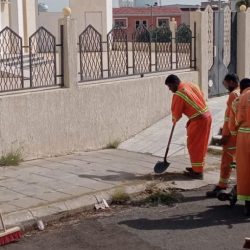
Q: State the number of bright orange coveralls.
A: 3